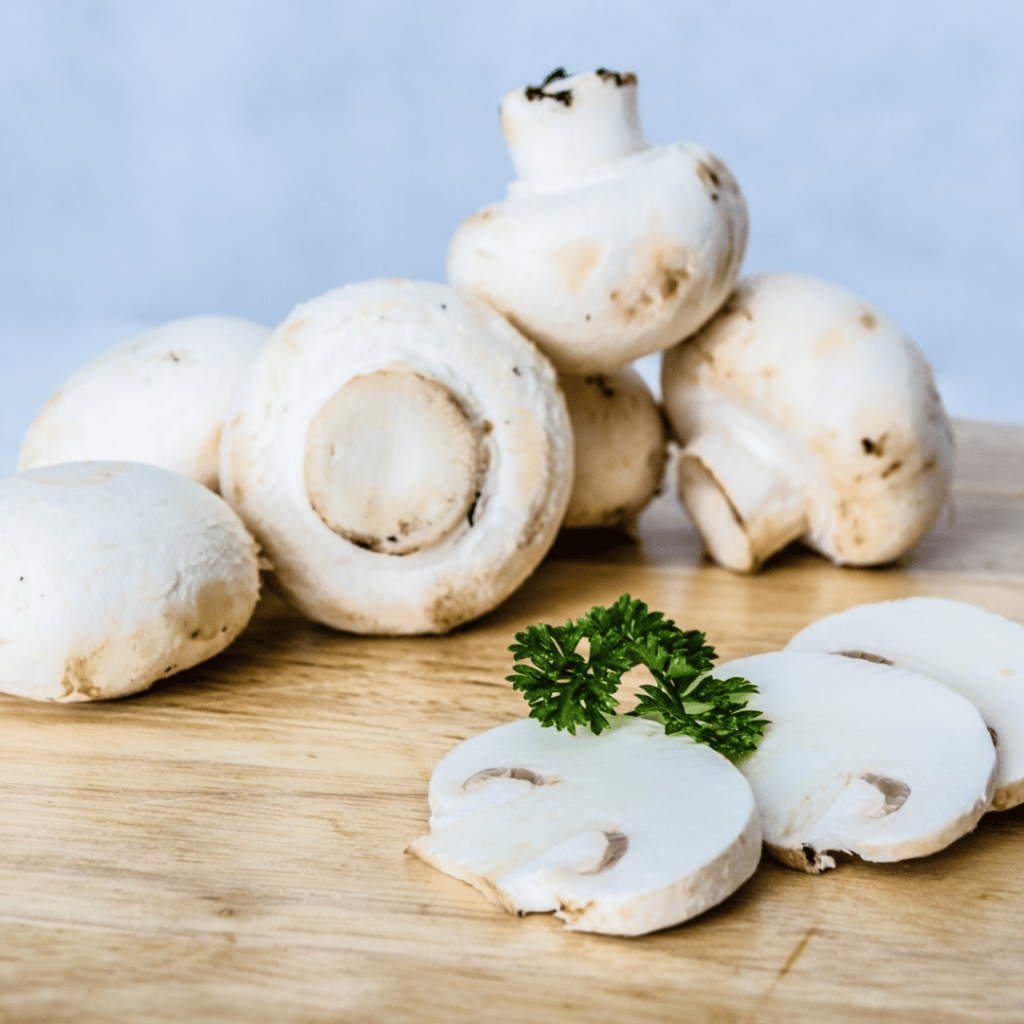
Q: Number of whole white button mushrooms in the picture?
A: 6